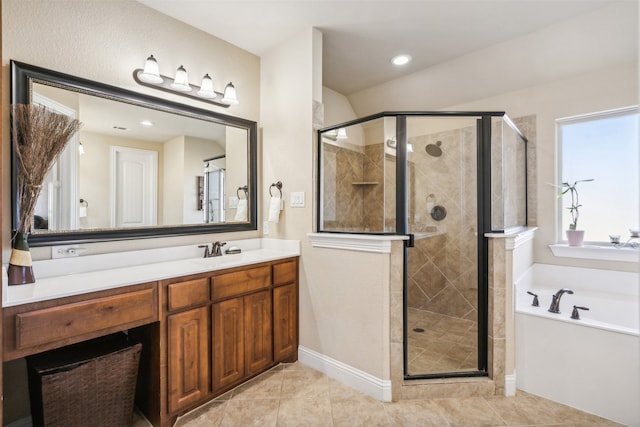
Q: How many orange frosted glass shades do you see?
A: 0